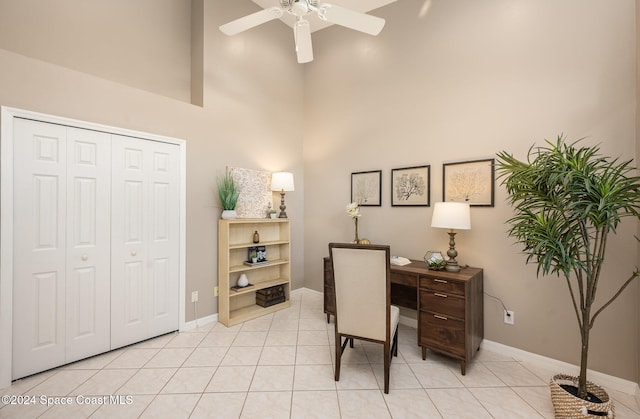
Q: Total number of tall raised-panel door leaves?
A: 4